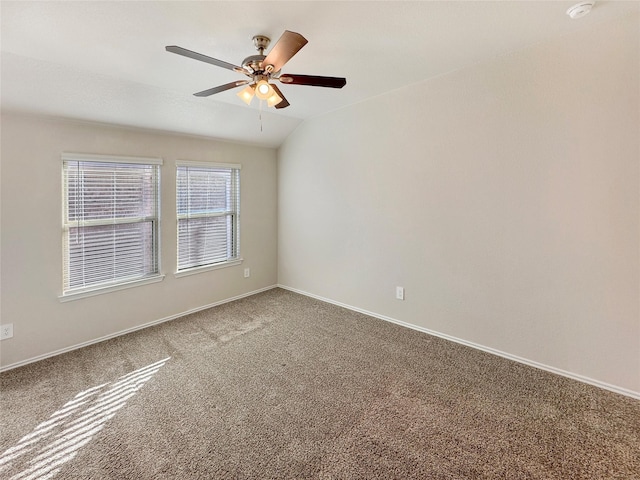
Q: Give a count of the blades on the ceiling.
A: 5